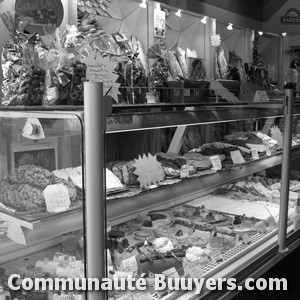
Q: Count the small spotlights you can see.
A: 6